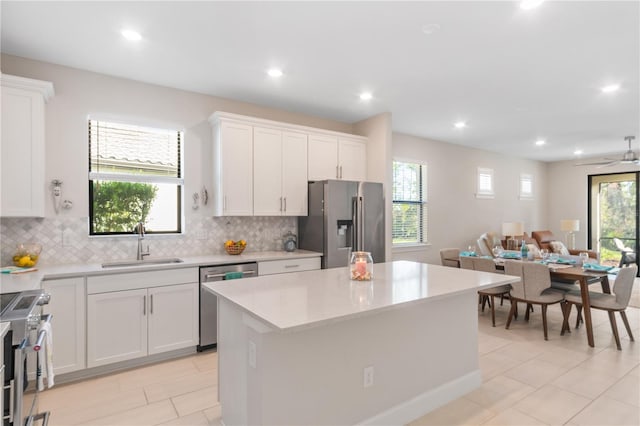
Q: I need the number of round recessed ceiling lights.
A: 8